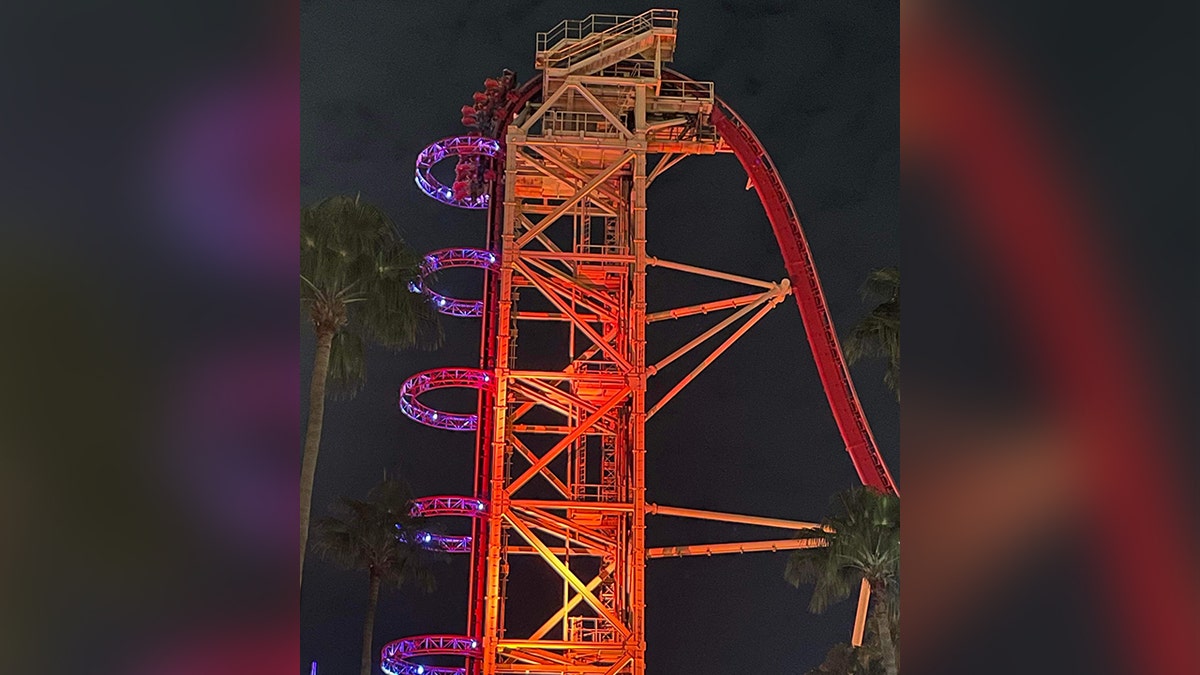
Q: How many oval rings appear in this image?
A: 5